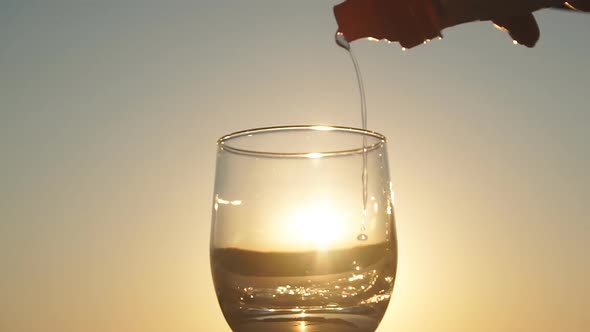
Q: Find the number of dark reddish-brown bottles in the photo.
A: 1